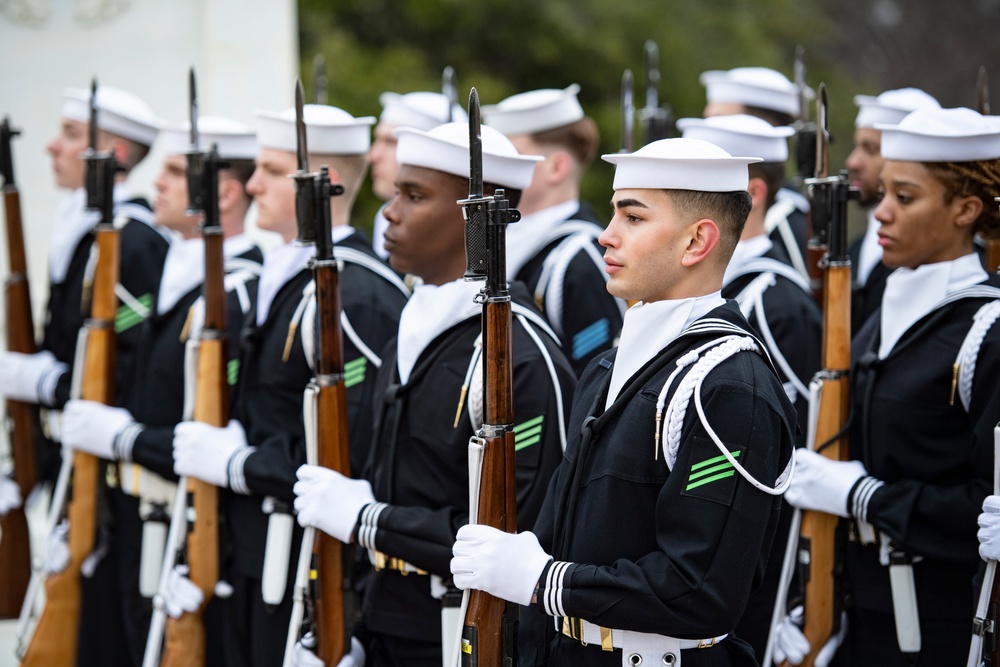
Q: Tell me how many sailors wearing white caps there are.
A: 11